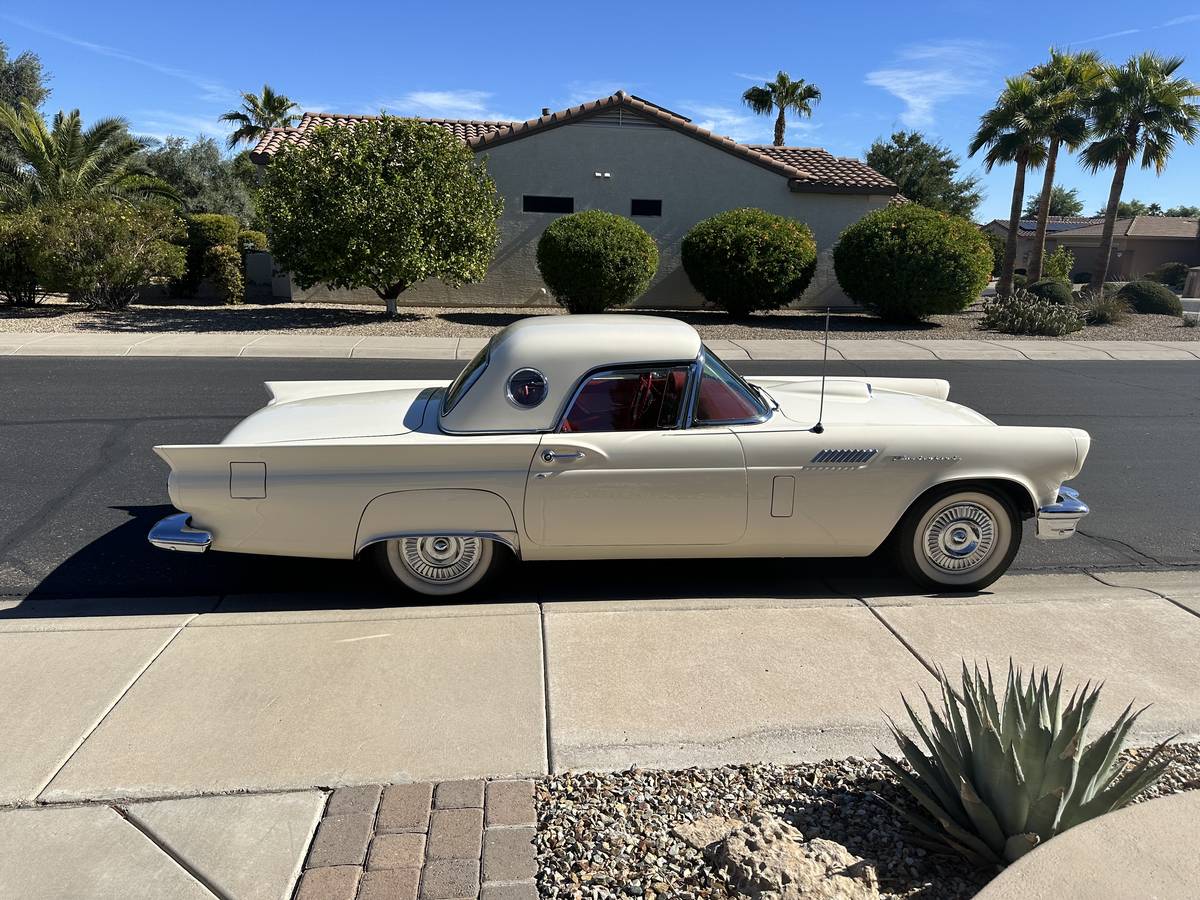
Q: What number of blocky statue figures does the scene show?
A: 0